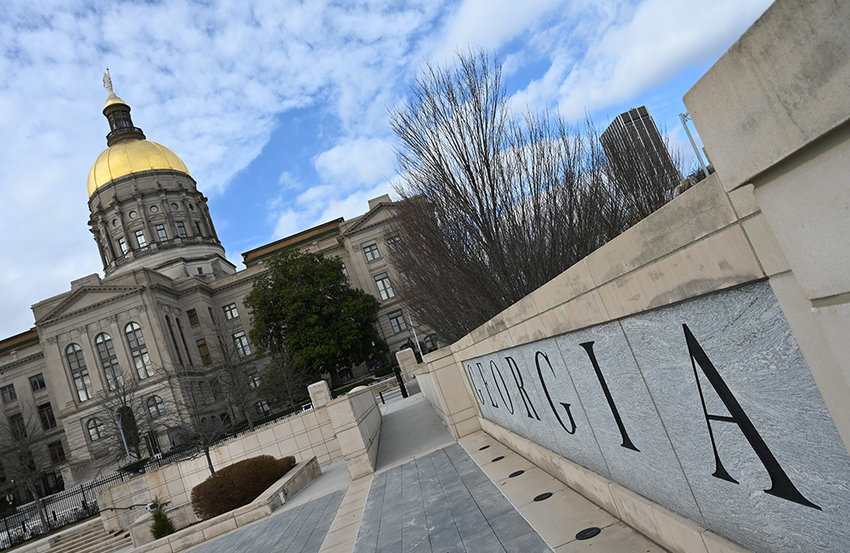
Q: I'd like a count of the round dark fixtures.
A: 5